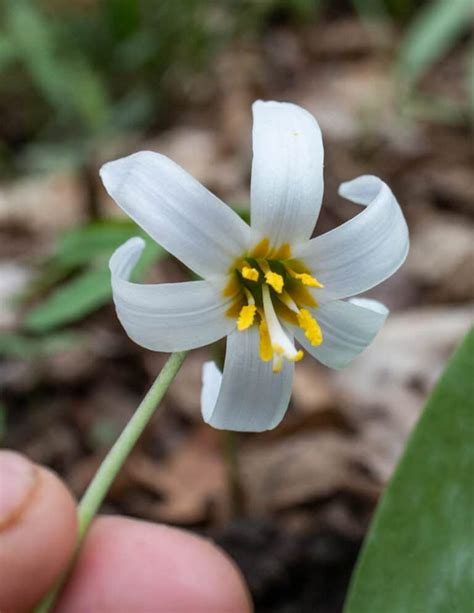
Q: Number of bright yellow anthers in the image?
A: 6